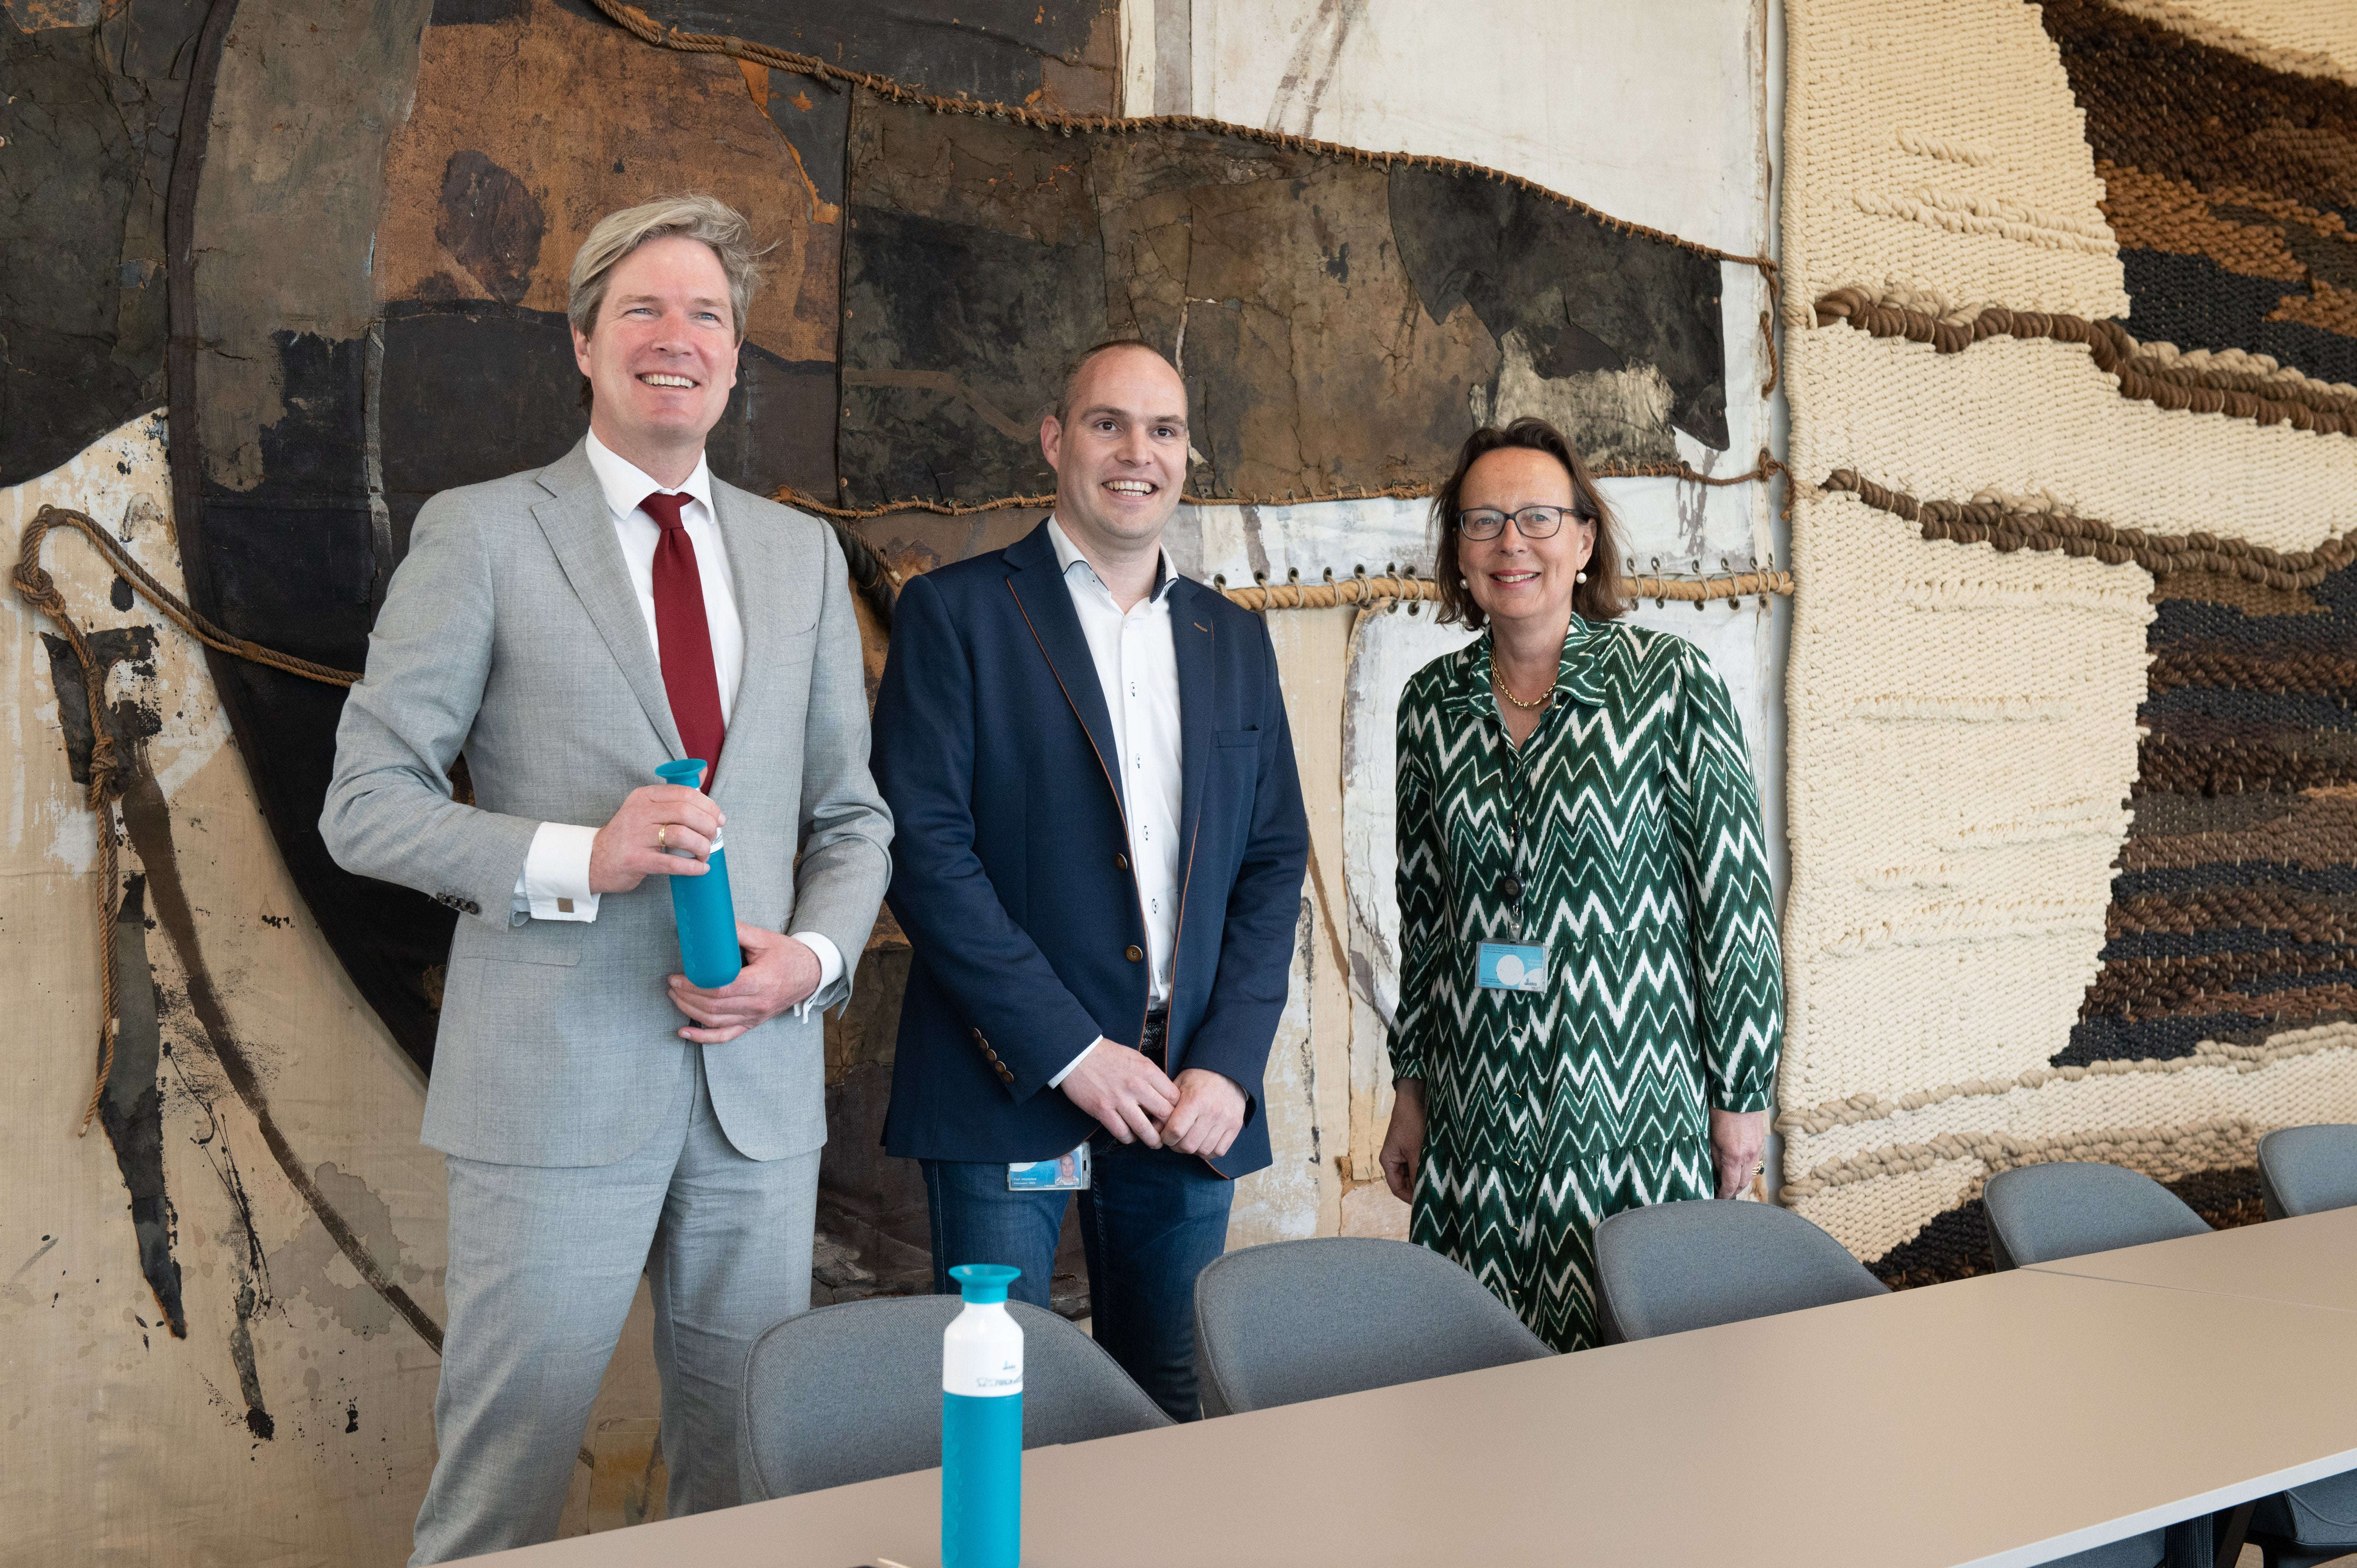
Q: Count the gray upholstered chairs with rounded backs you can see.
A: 5